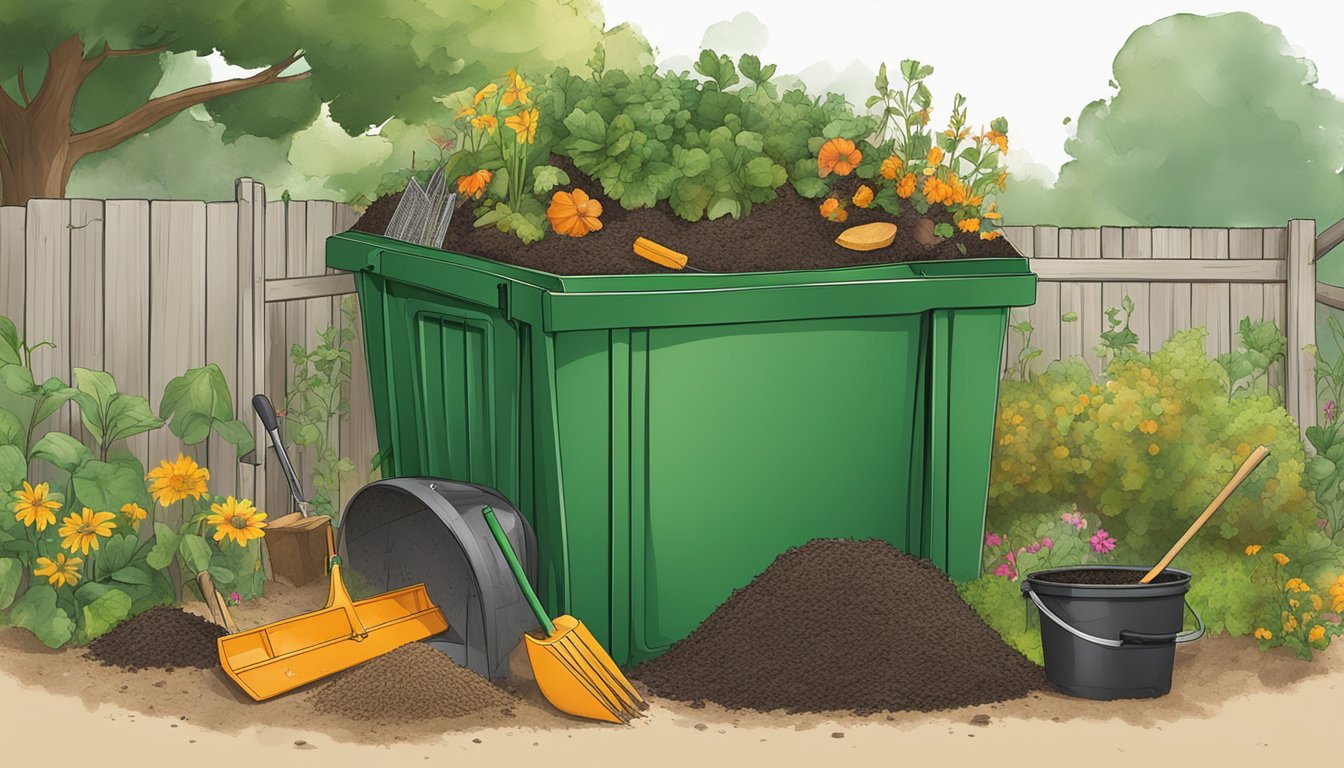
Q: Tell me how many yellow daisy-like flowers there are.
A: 6